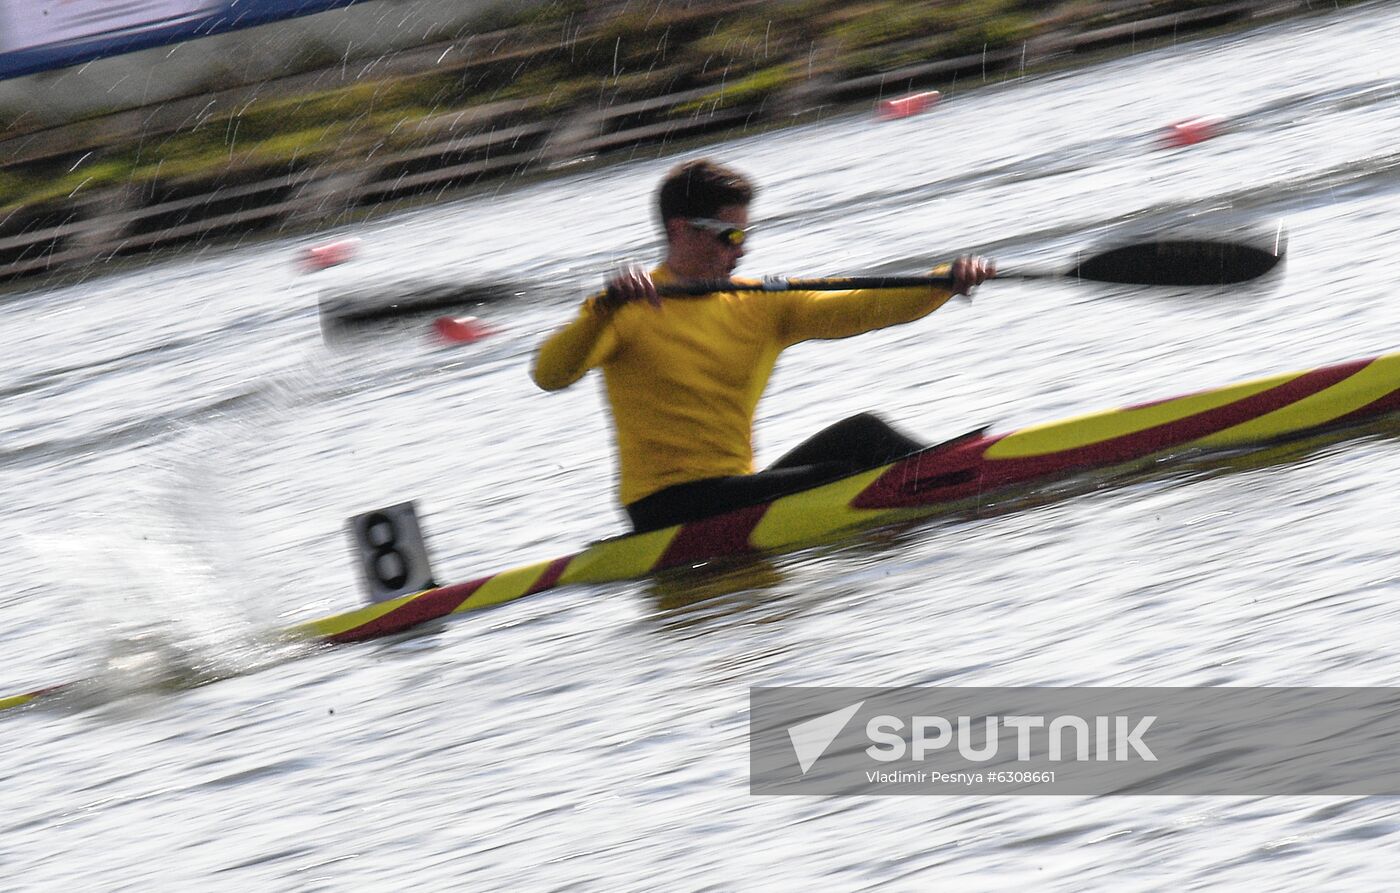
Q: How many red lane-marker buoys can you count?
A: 4